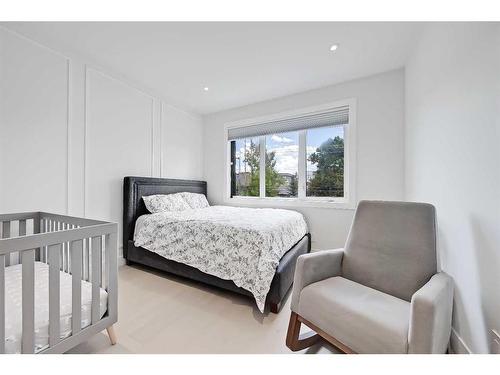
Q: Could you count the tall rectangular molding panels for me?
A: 3